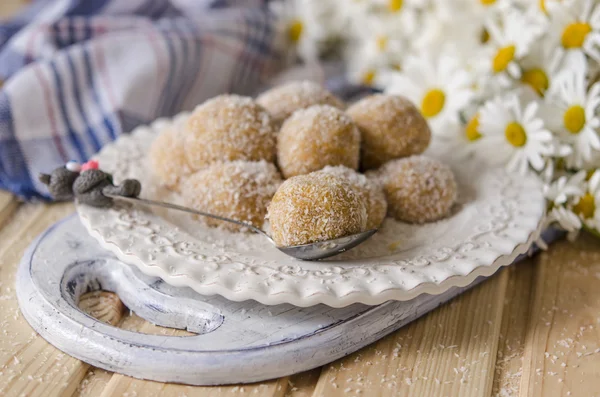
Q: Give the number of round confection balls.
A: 9